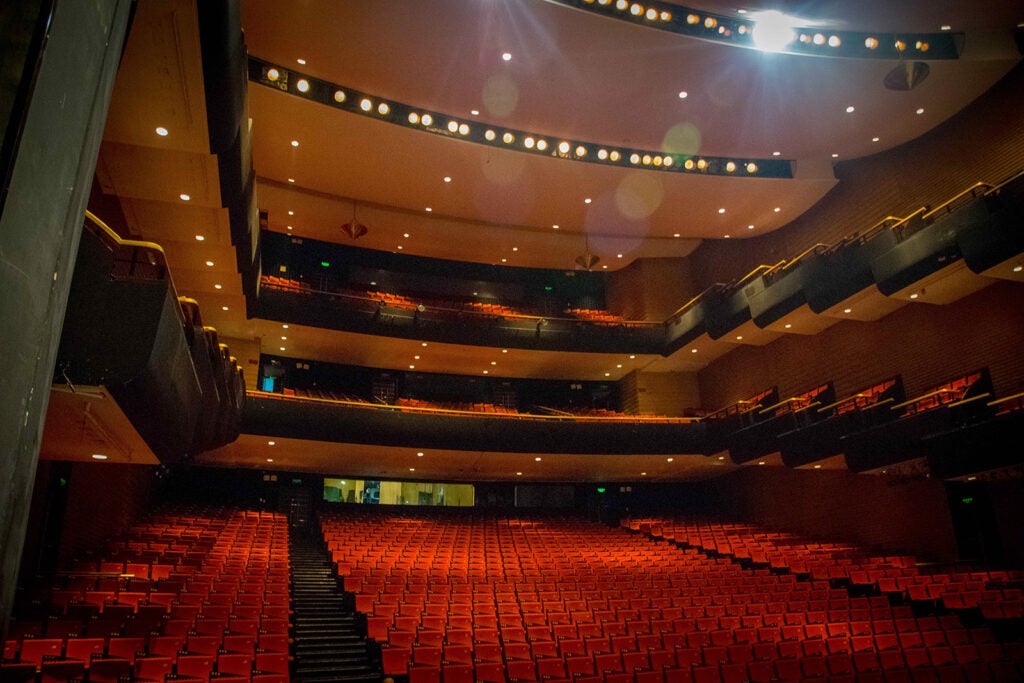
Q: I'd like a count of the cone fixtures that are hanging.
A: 3